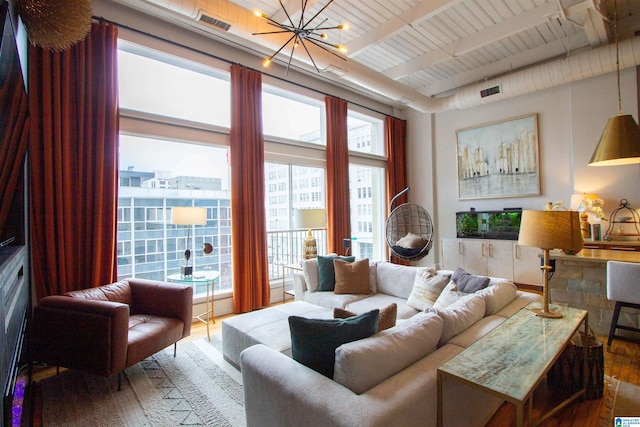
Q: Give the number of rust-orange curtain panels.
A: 4